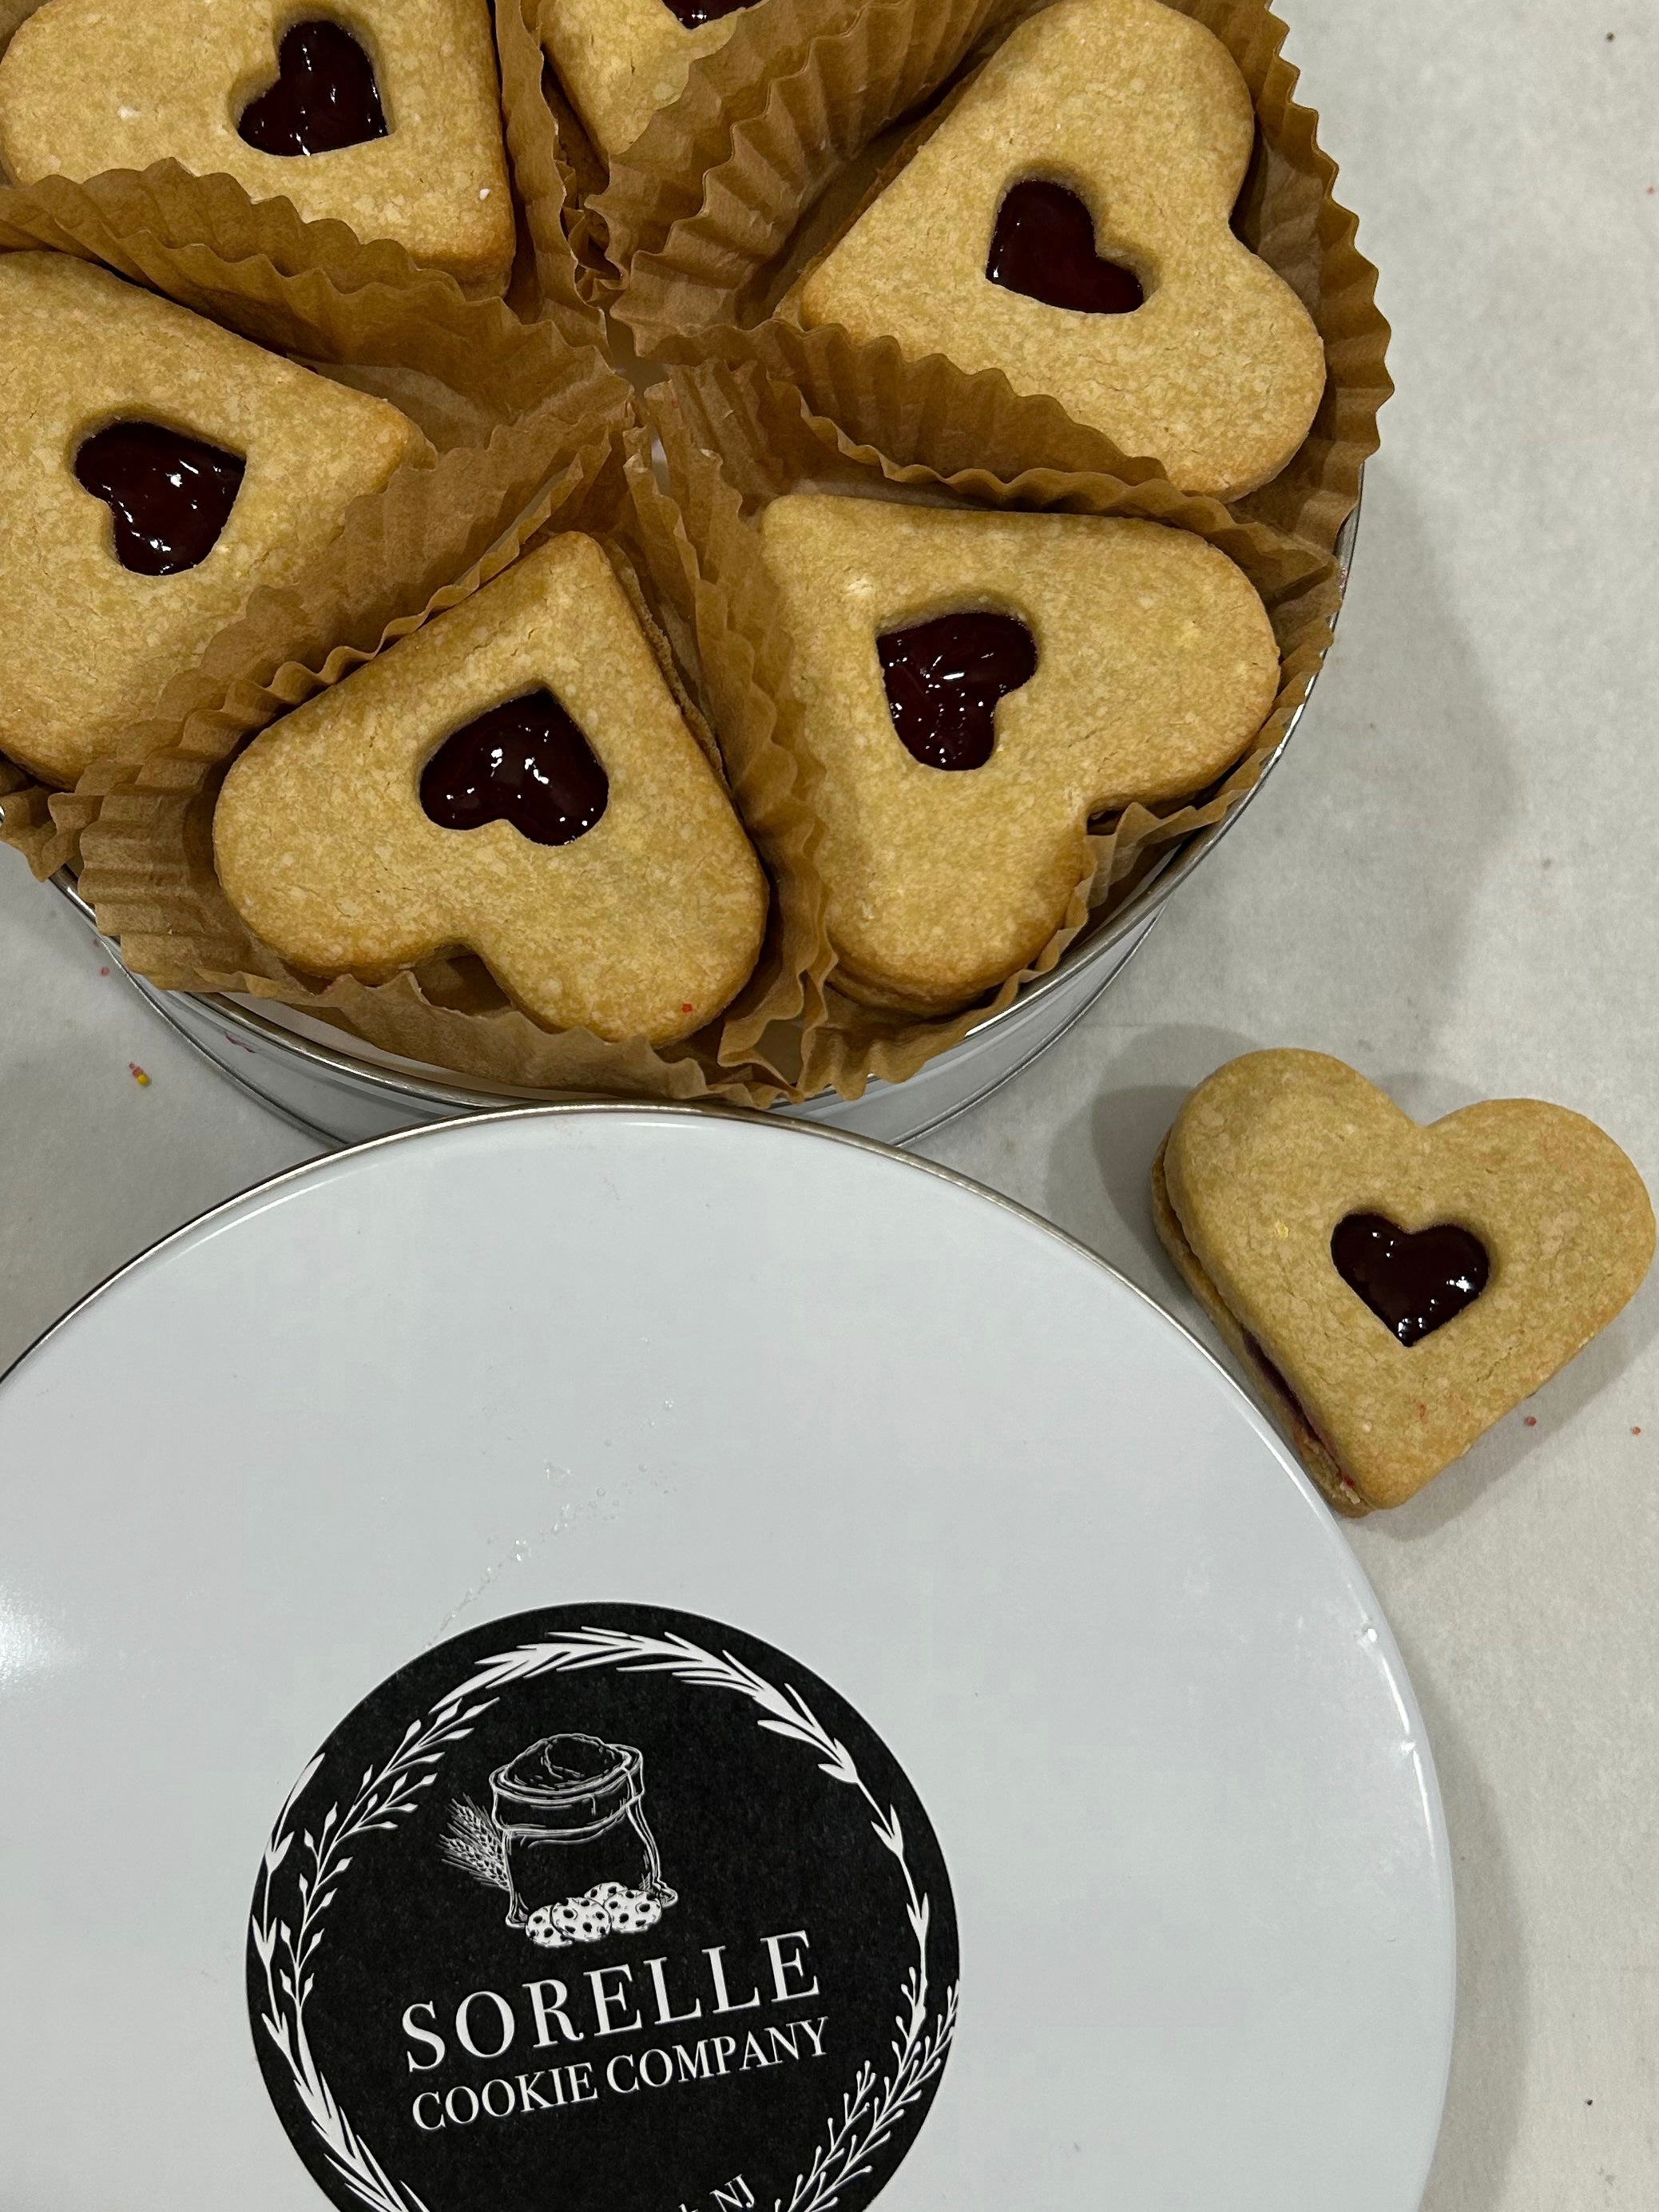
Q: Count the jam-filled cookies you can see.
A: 7